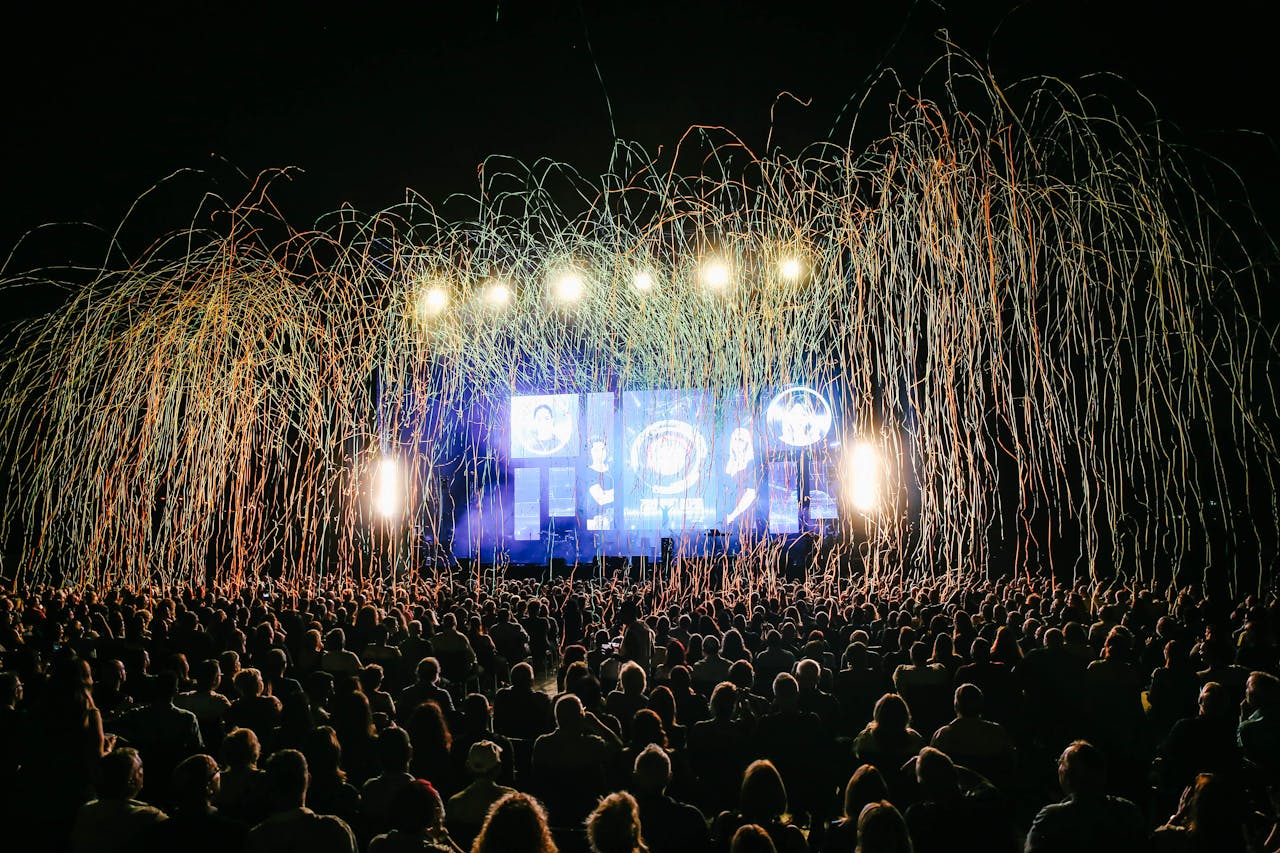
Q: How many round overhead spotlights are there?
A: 6